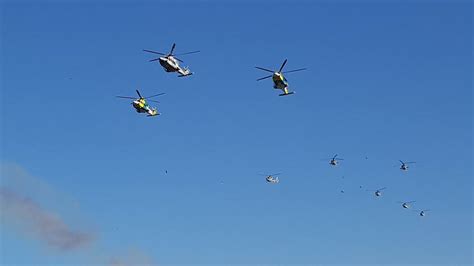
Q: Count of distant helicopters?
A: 6